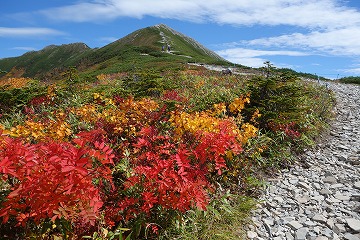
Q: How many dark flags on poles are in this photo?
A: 0